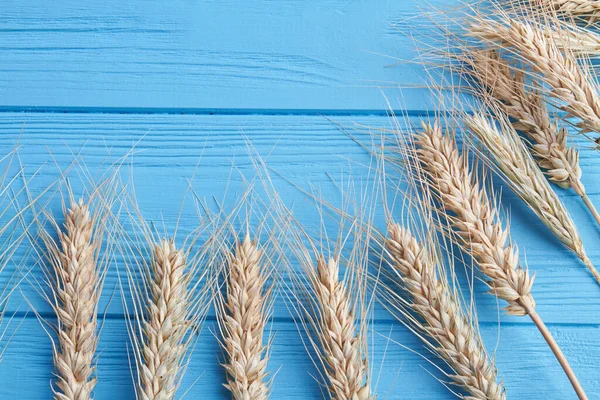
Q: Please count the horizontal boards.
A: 3